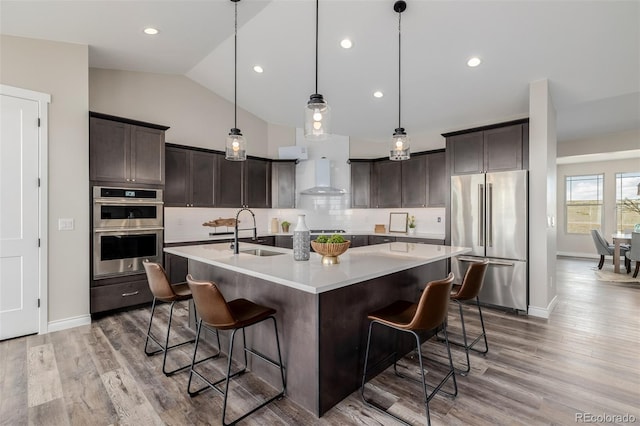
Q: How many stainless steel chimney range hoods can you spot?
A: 1